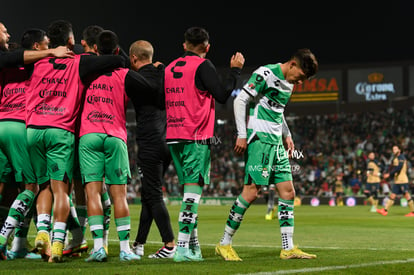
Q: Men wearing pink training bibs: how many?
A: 4